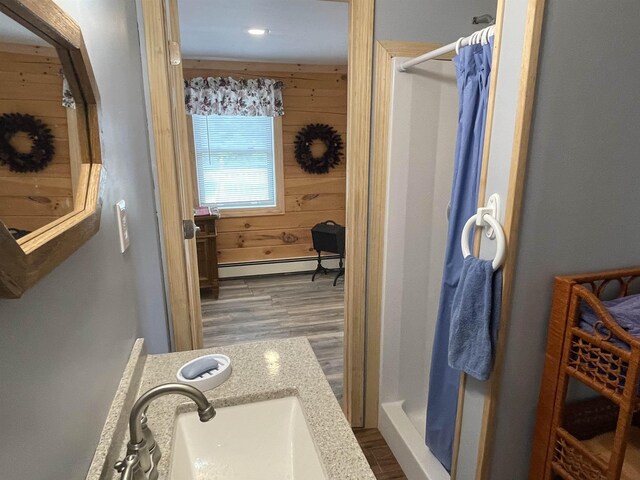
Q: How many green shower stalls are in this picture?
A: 0